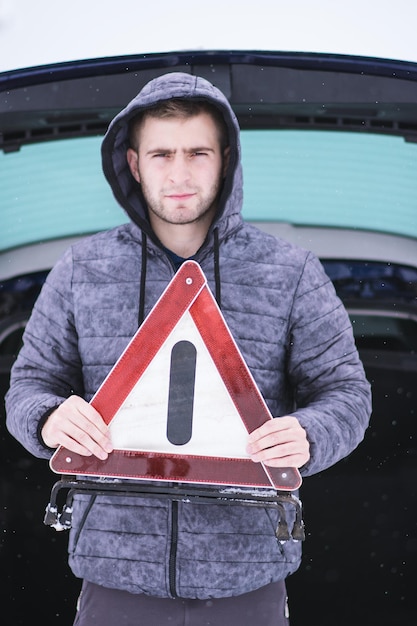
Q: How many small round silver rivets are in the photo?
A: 3